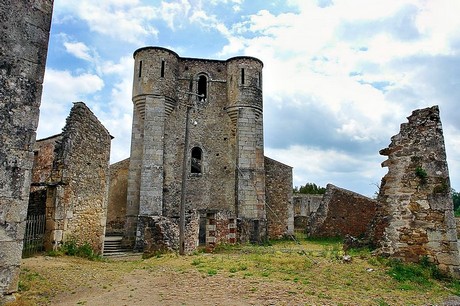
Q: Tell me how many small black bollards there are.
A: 0